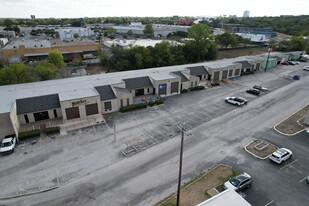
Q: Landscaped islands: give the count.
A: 3